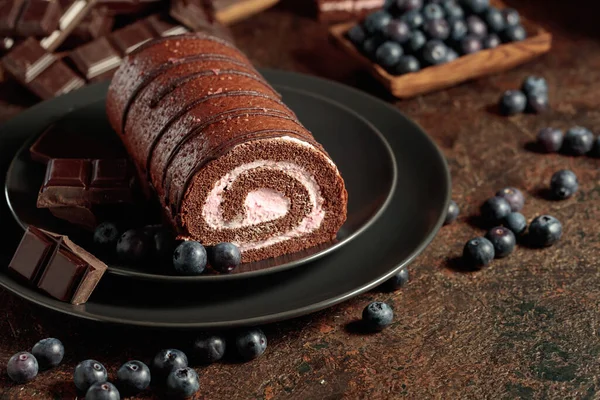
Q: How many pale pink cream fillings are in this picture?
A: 1